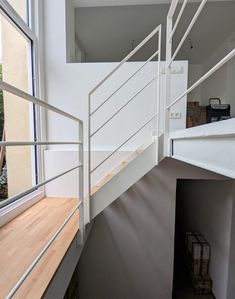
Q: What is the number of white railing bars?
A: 12